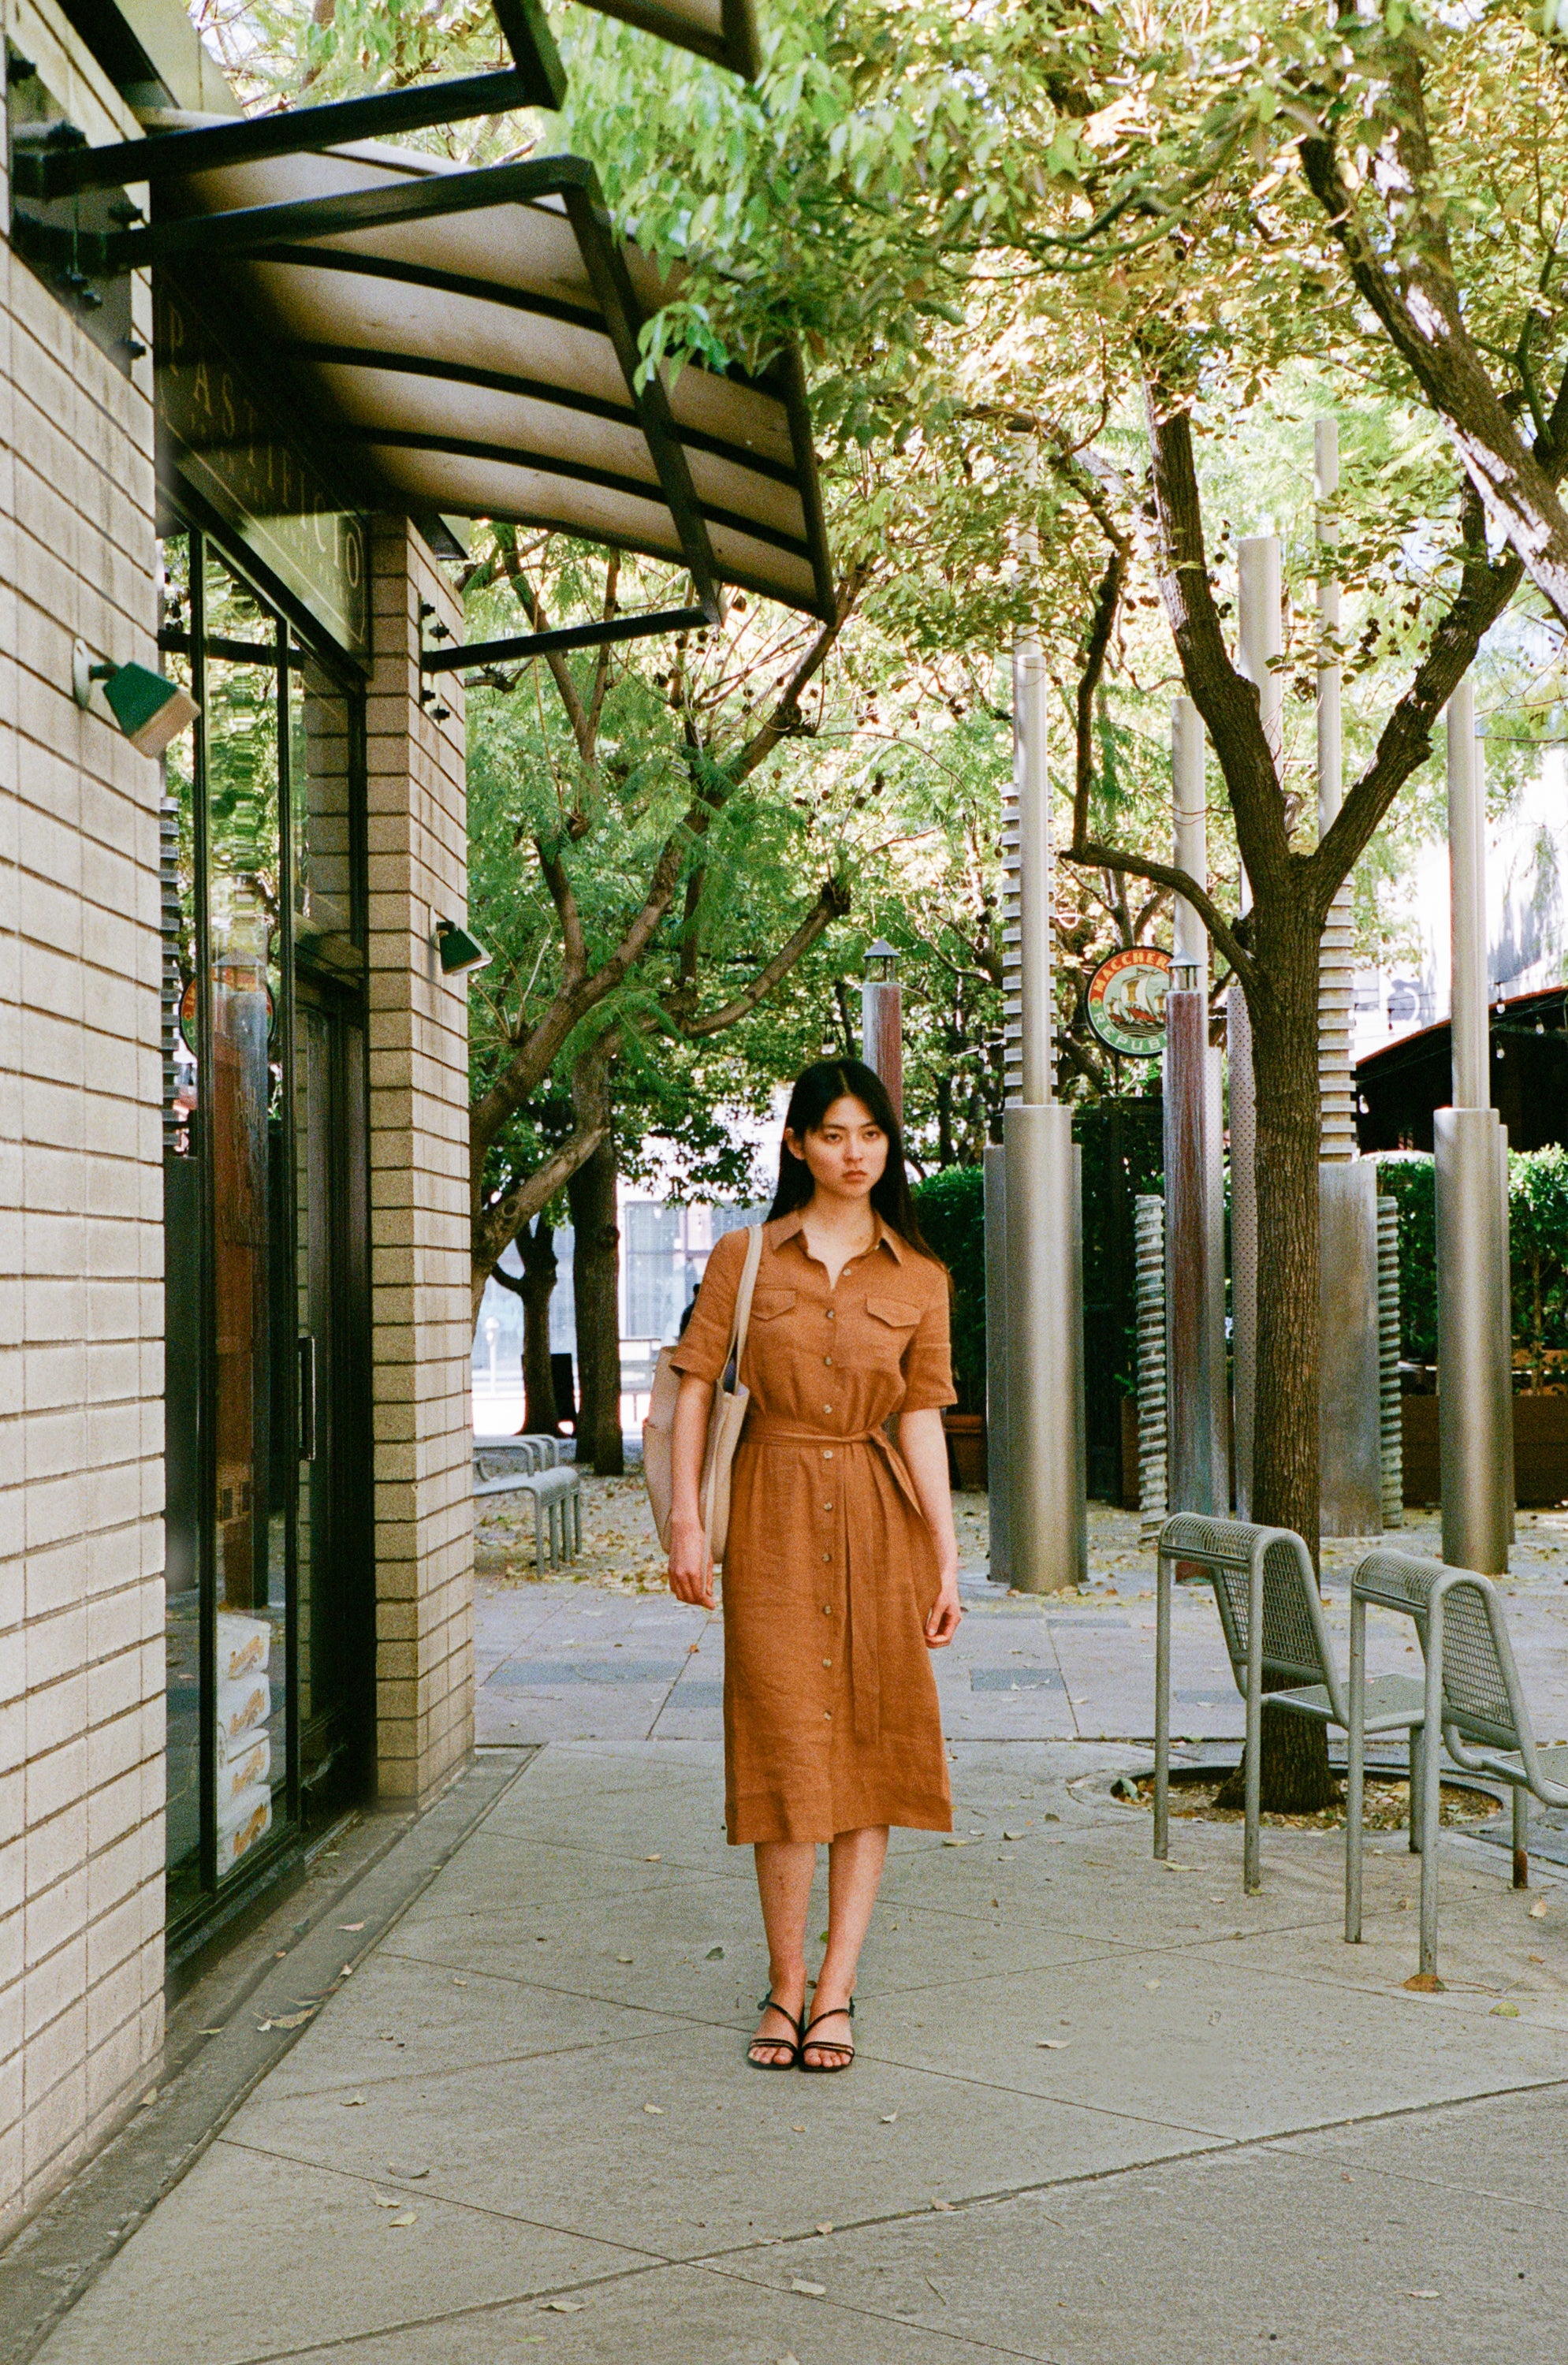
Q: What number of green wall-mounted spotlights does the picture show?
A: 2